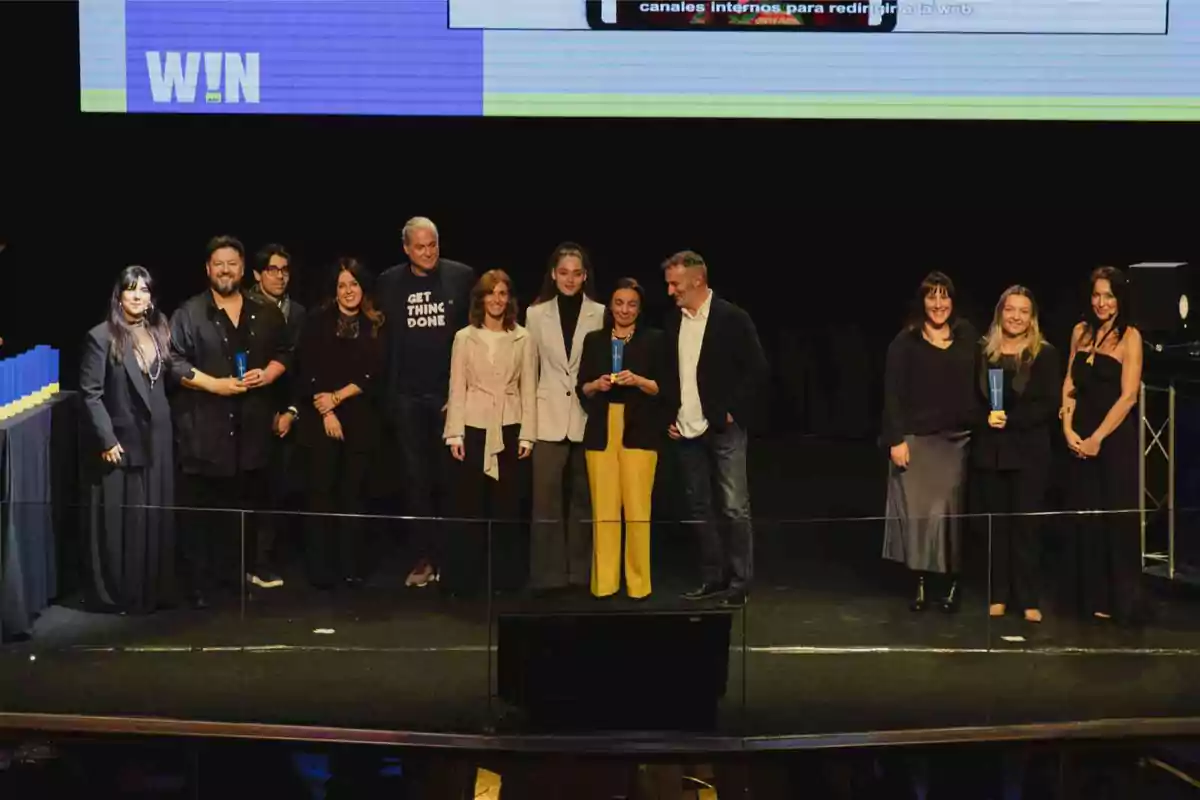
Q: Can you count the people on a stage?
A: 12